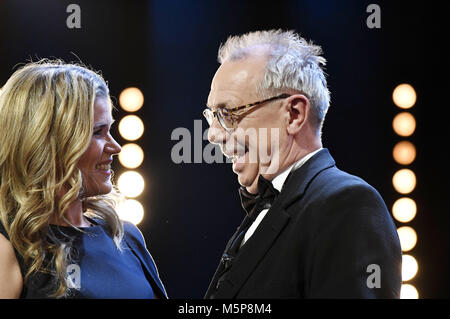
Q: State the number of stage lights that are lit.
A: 13